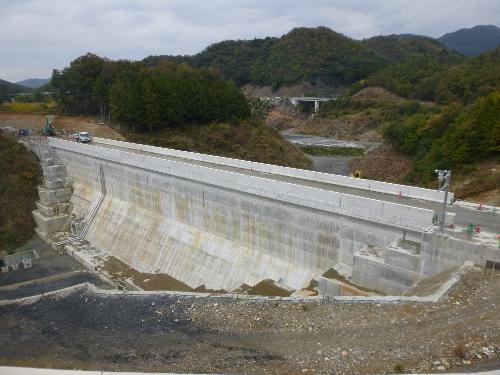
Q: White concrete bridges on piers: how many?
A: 1